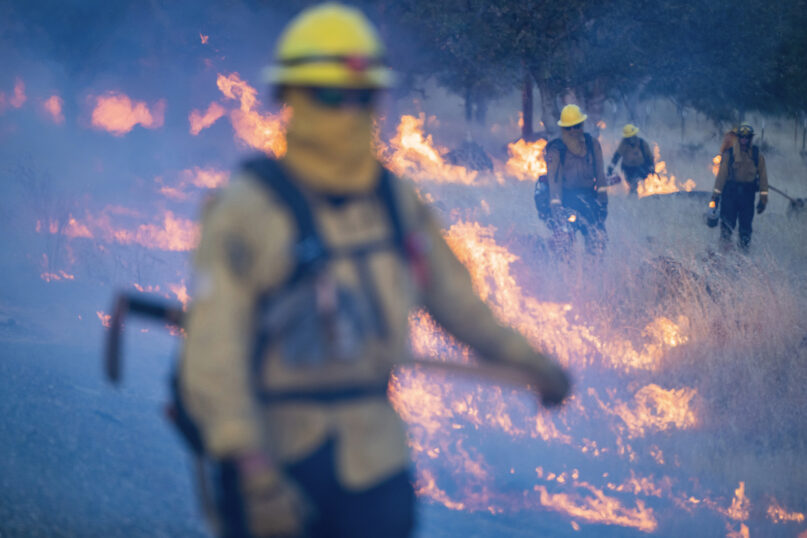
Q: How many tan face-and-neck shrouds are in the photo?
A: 2